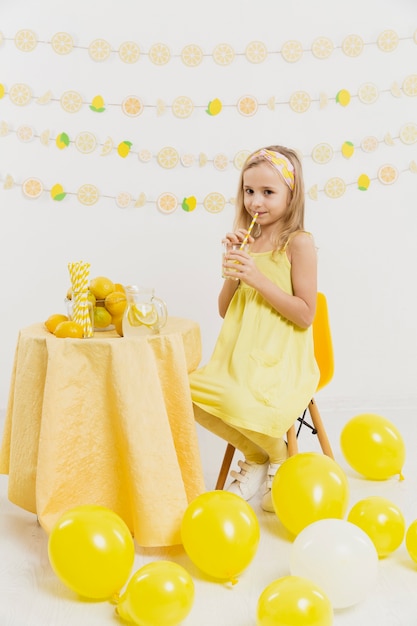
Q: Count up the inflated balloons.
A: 9